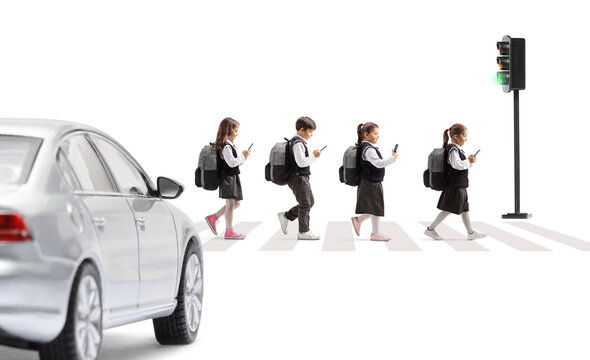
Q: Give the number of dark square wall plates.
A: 0